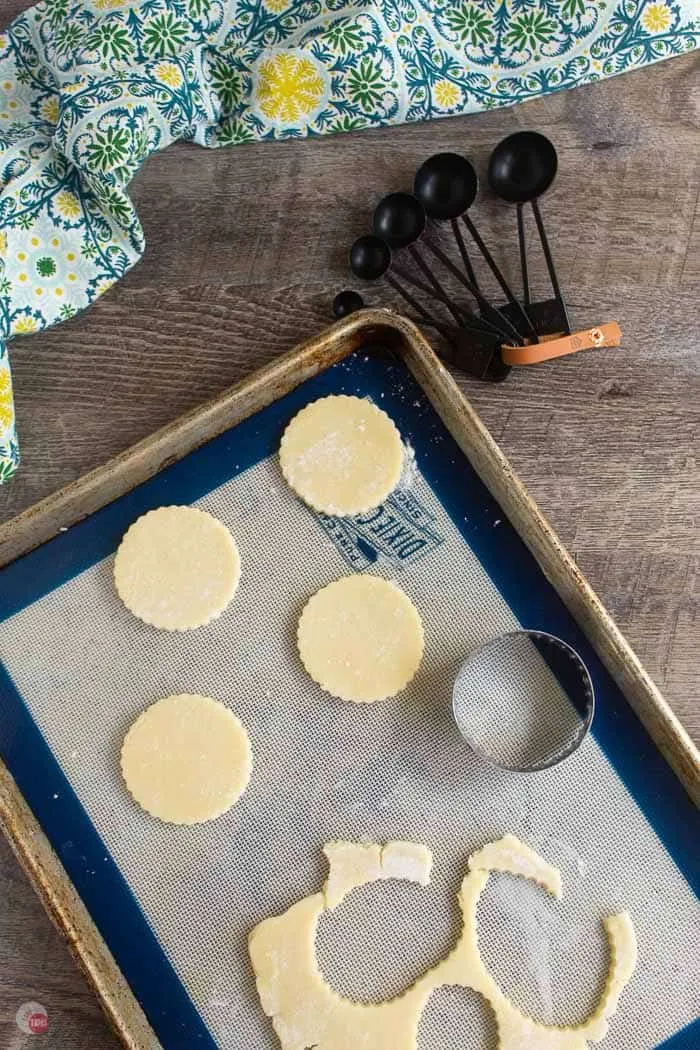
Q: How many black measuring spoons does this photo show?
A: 5